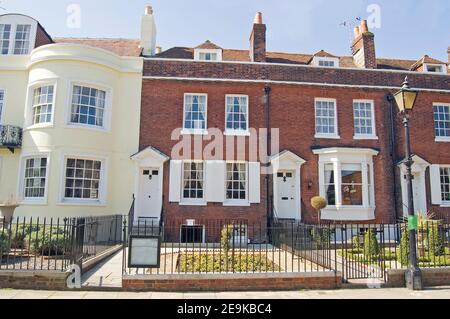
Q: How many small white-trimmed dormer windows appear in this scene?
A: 3